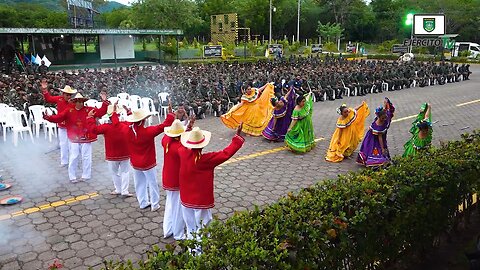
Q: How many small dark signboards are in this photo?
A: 5